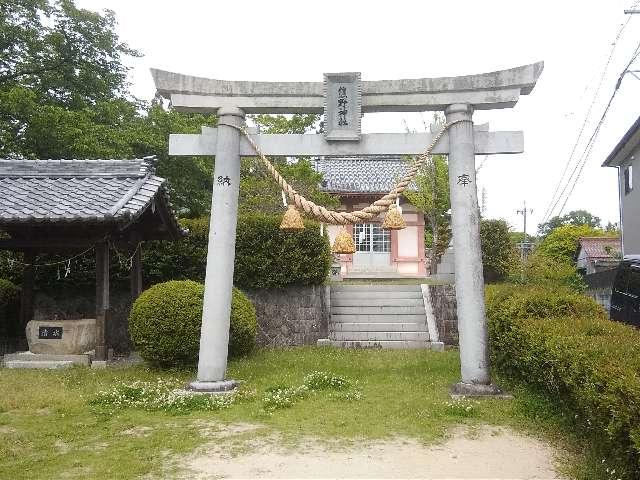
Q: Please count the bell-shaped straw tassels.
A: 3